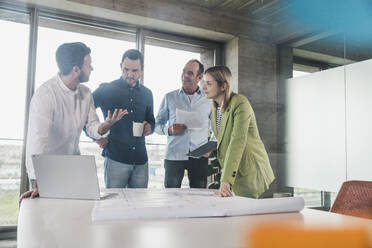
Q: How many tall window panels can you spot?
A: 3